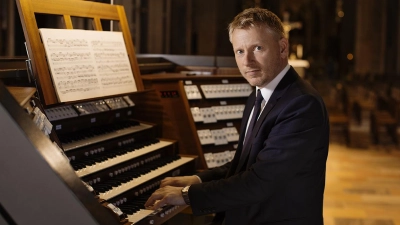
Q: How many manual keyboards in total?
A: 4